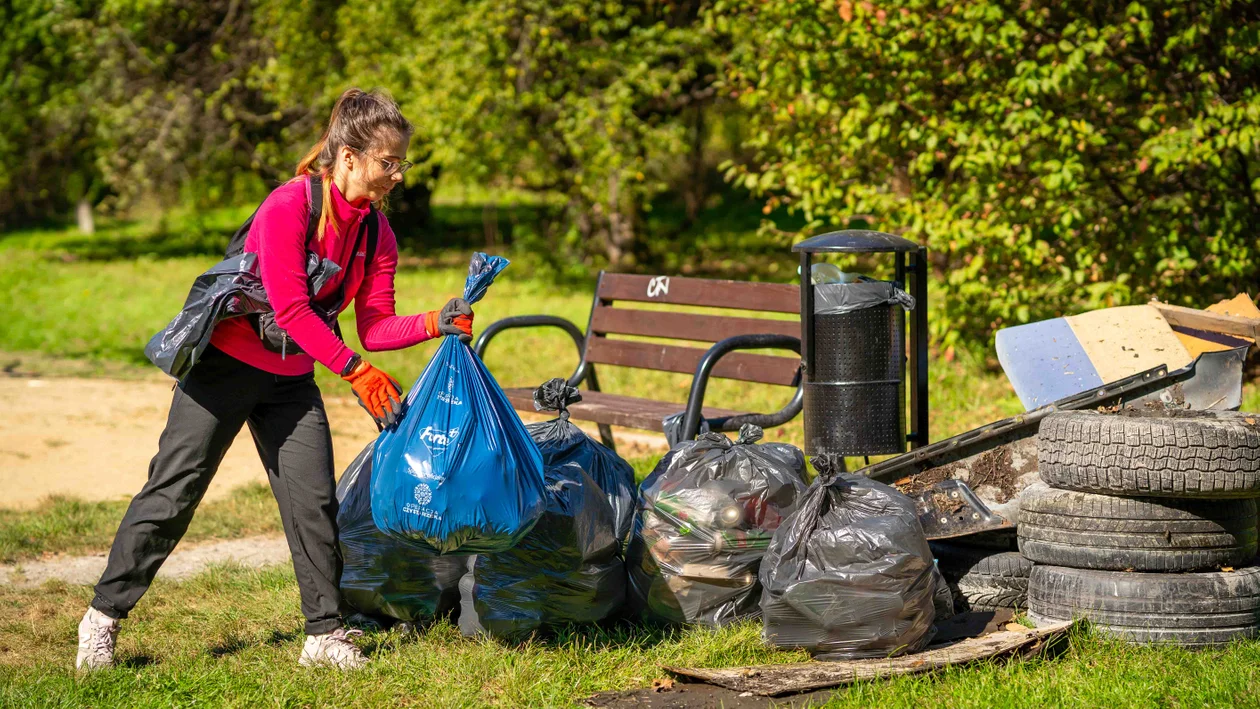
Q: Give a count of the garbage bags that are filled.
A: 5